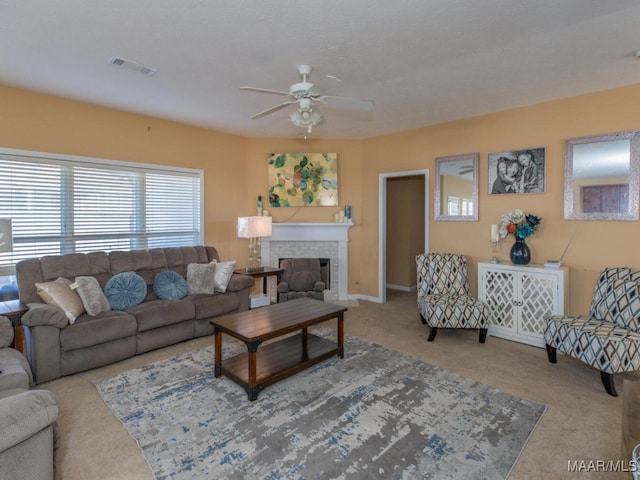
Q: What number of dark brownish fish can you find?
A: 0